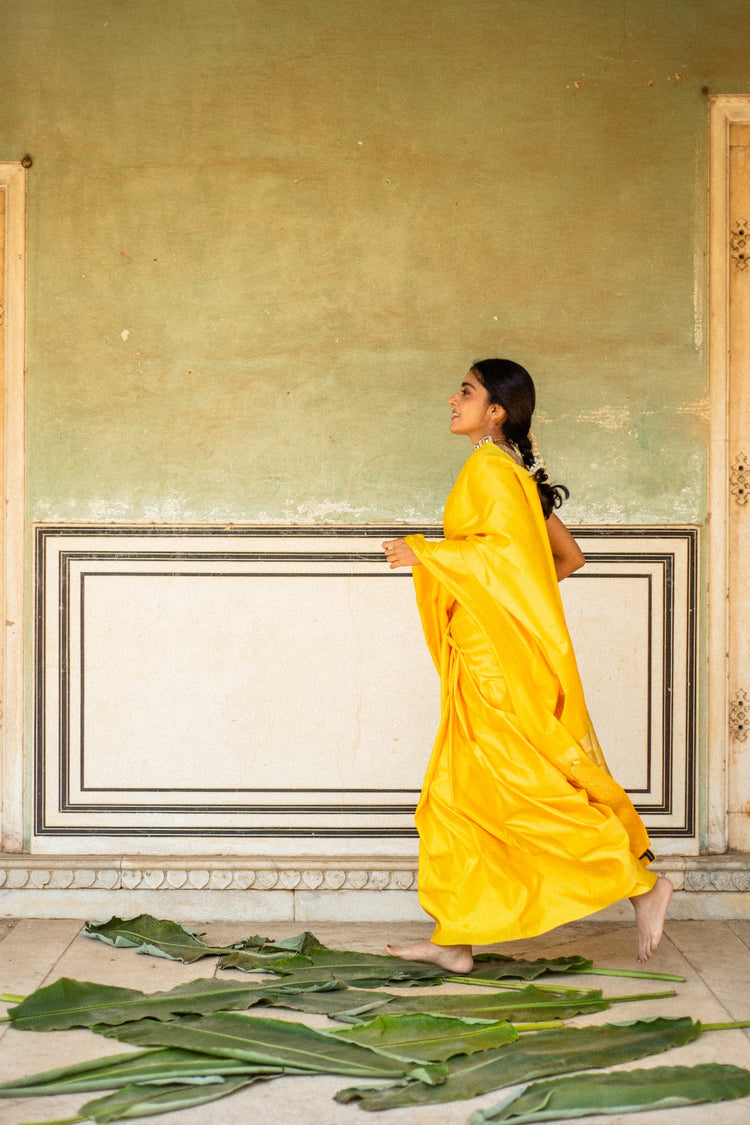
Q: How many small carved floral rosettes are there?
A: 3